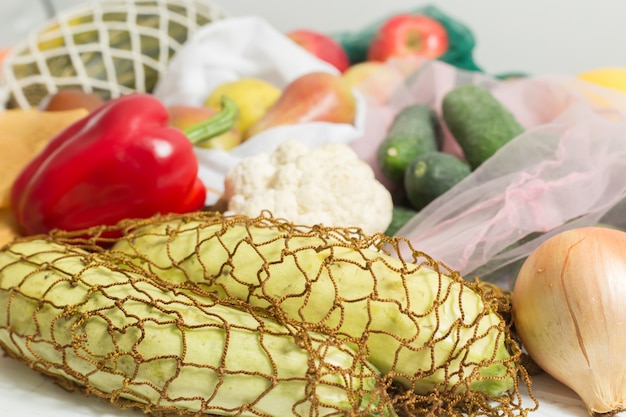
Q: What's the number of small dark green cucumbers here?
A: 4